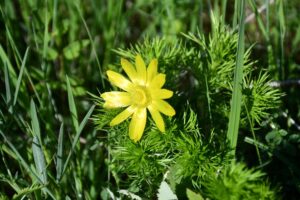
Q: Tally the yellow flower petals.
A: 11